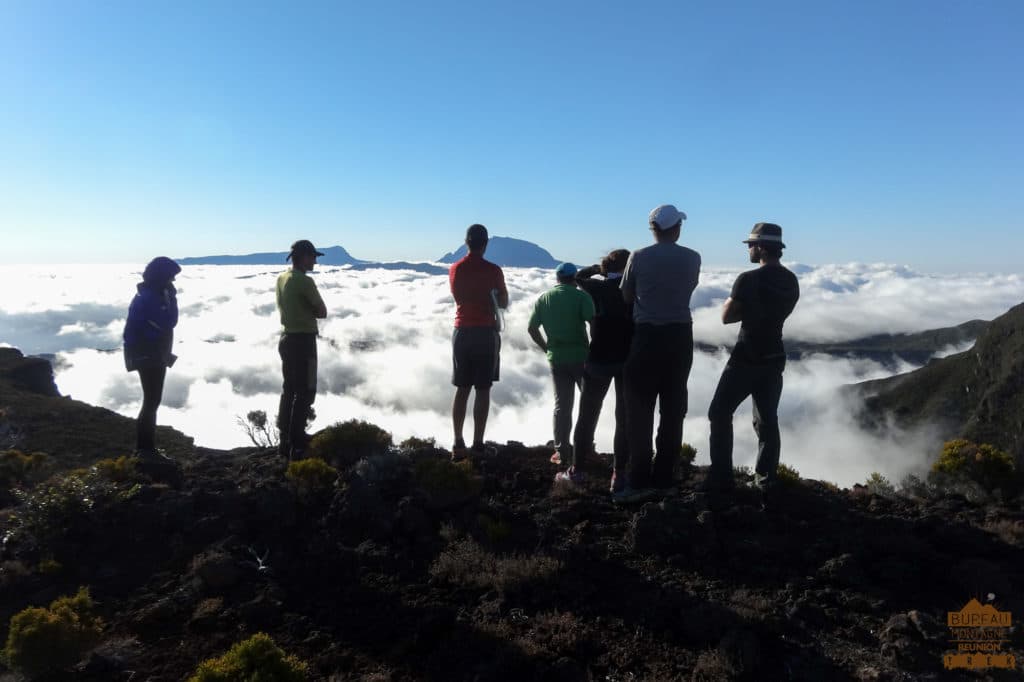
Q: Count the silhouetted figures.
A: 7